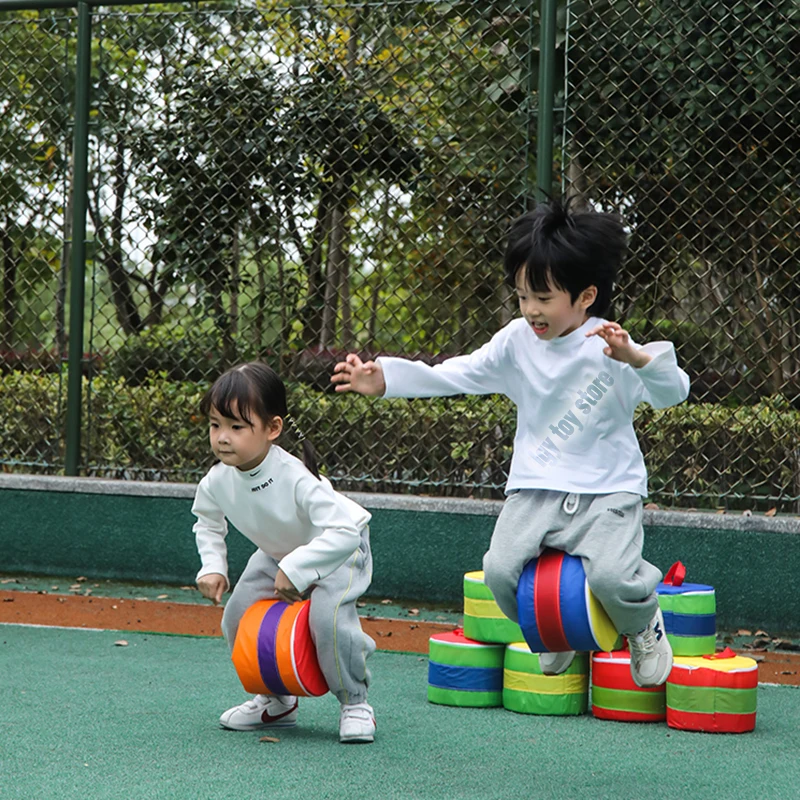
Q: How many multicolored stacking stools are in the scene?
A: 8